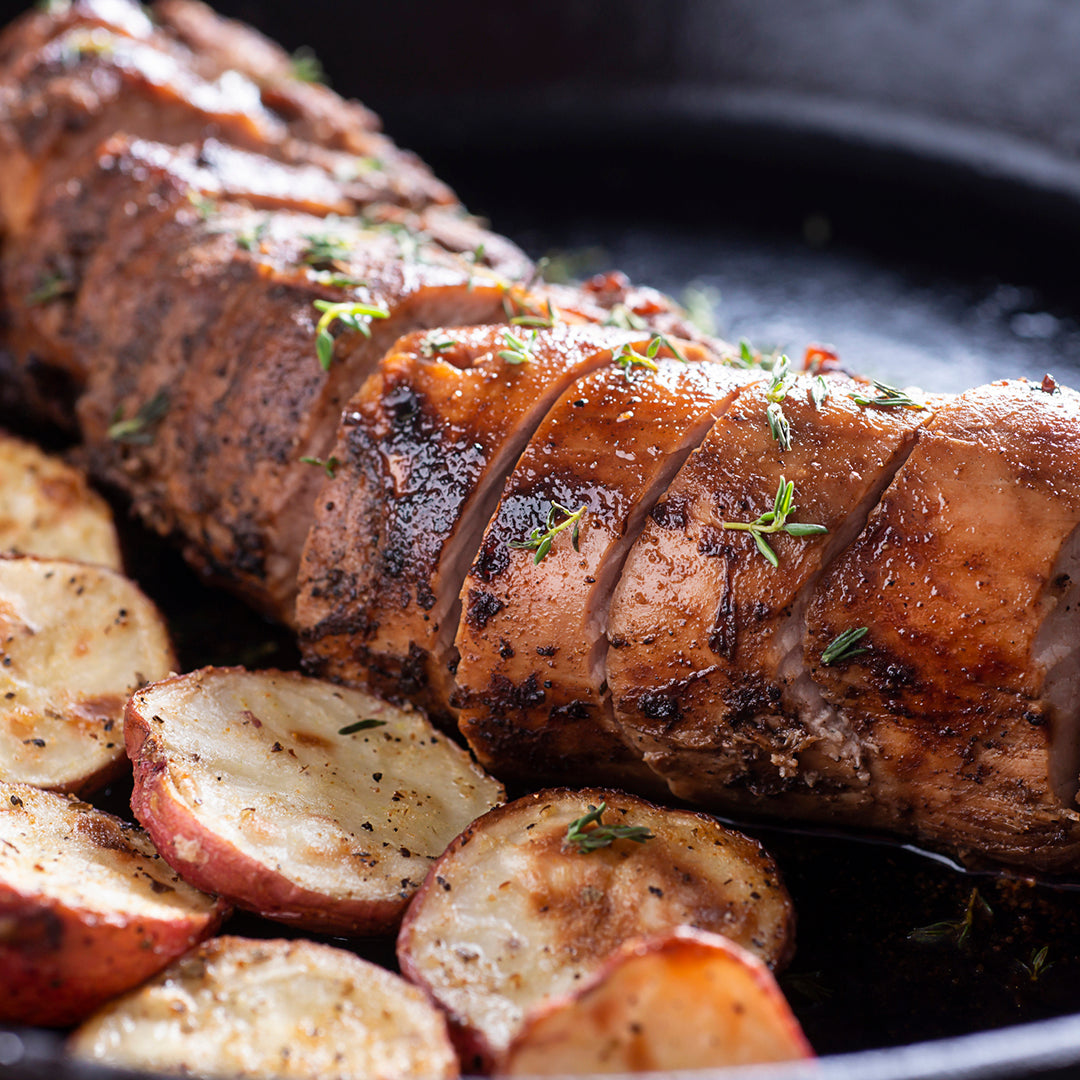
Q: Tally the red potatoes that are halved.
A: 7